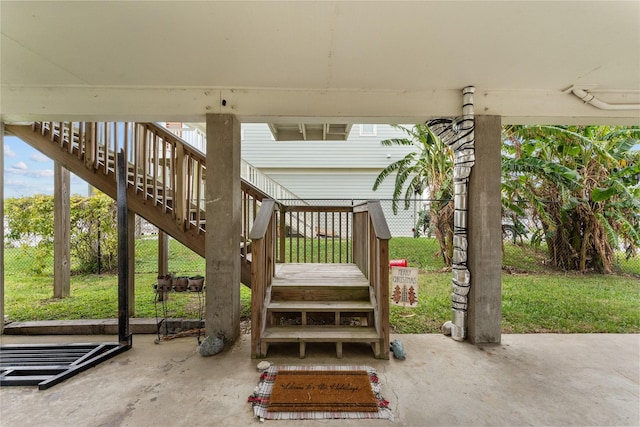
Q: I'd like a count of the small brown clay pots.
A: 3